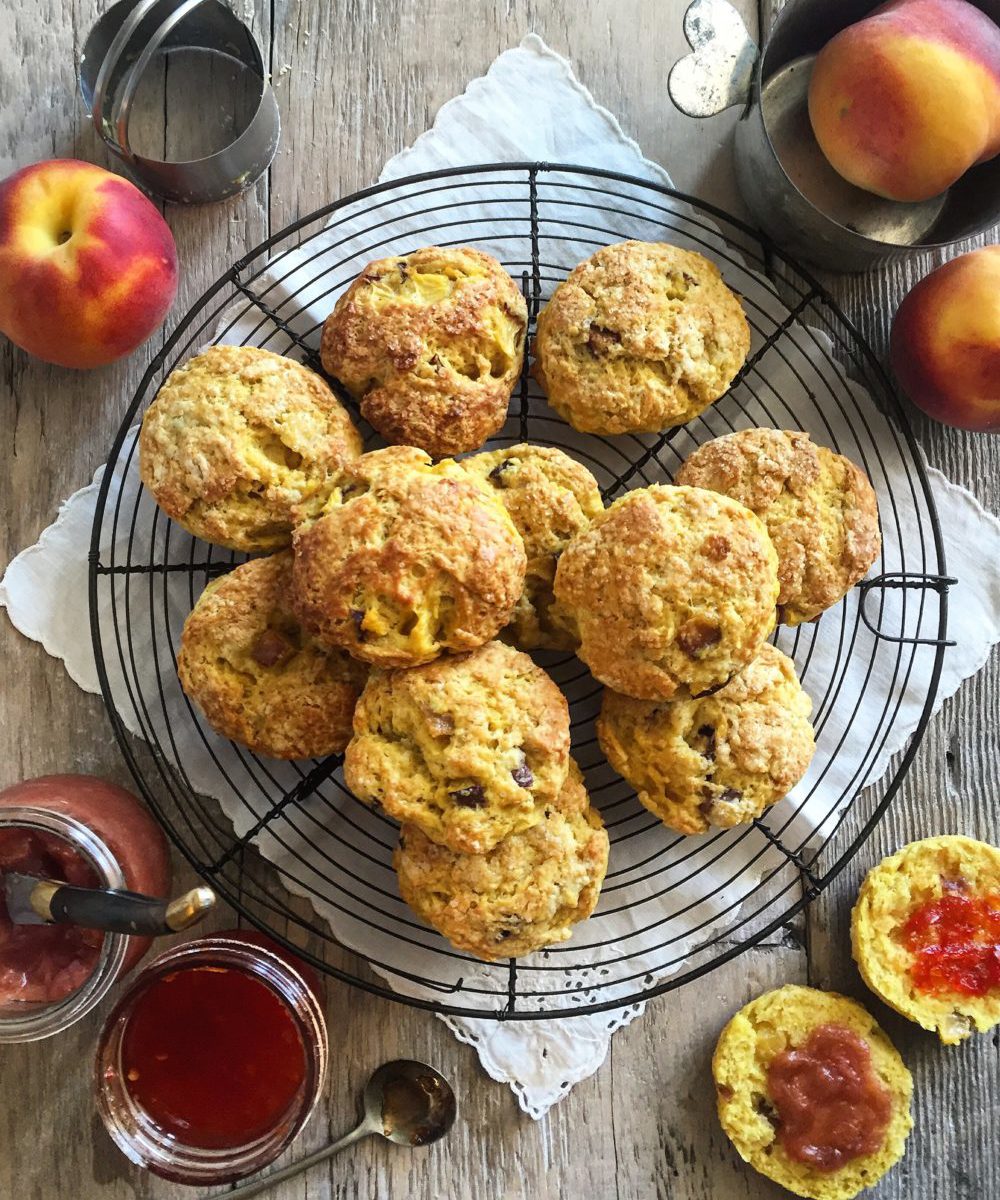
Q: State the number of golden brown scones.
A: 11